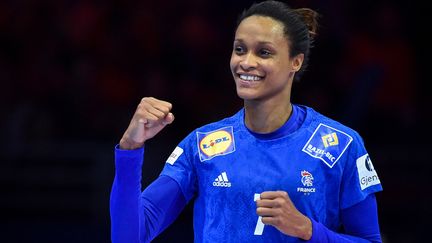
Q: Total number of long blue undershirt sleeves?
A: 2